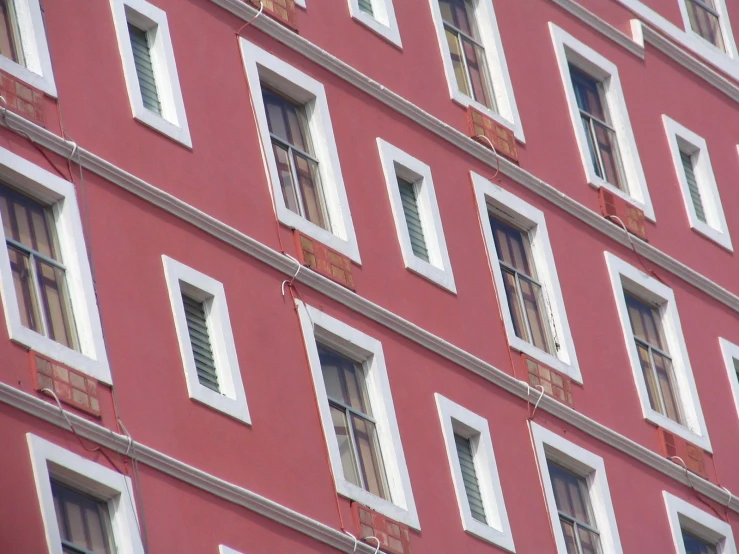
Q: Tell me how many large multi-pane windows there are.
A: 12